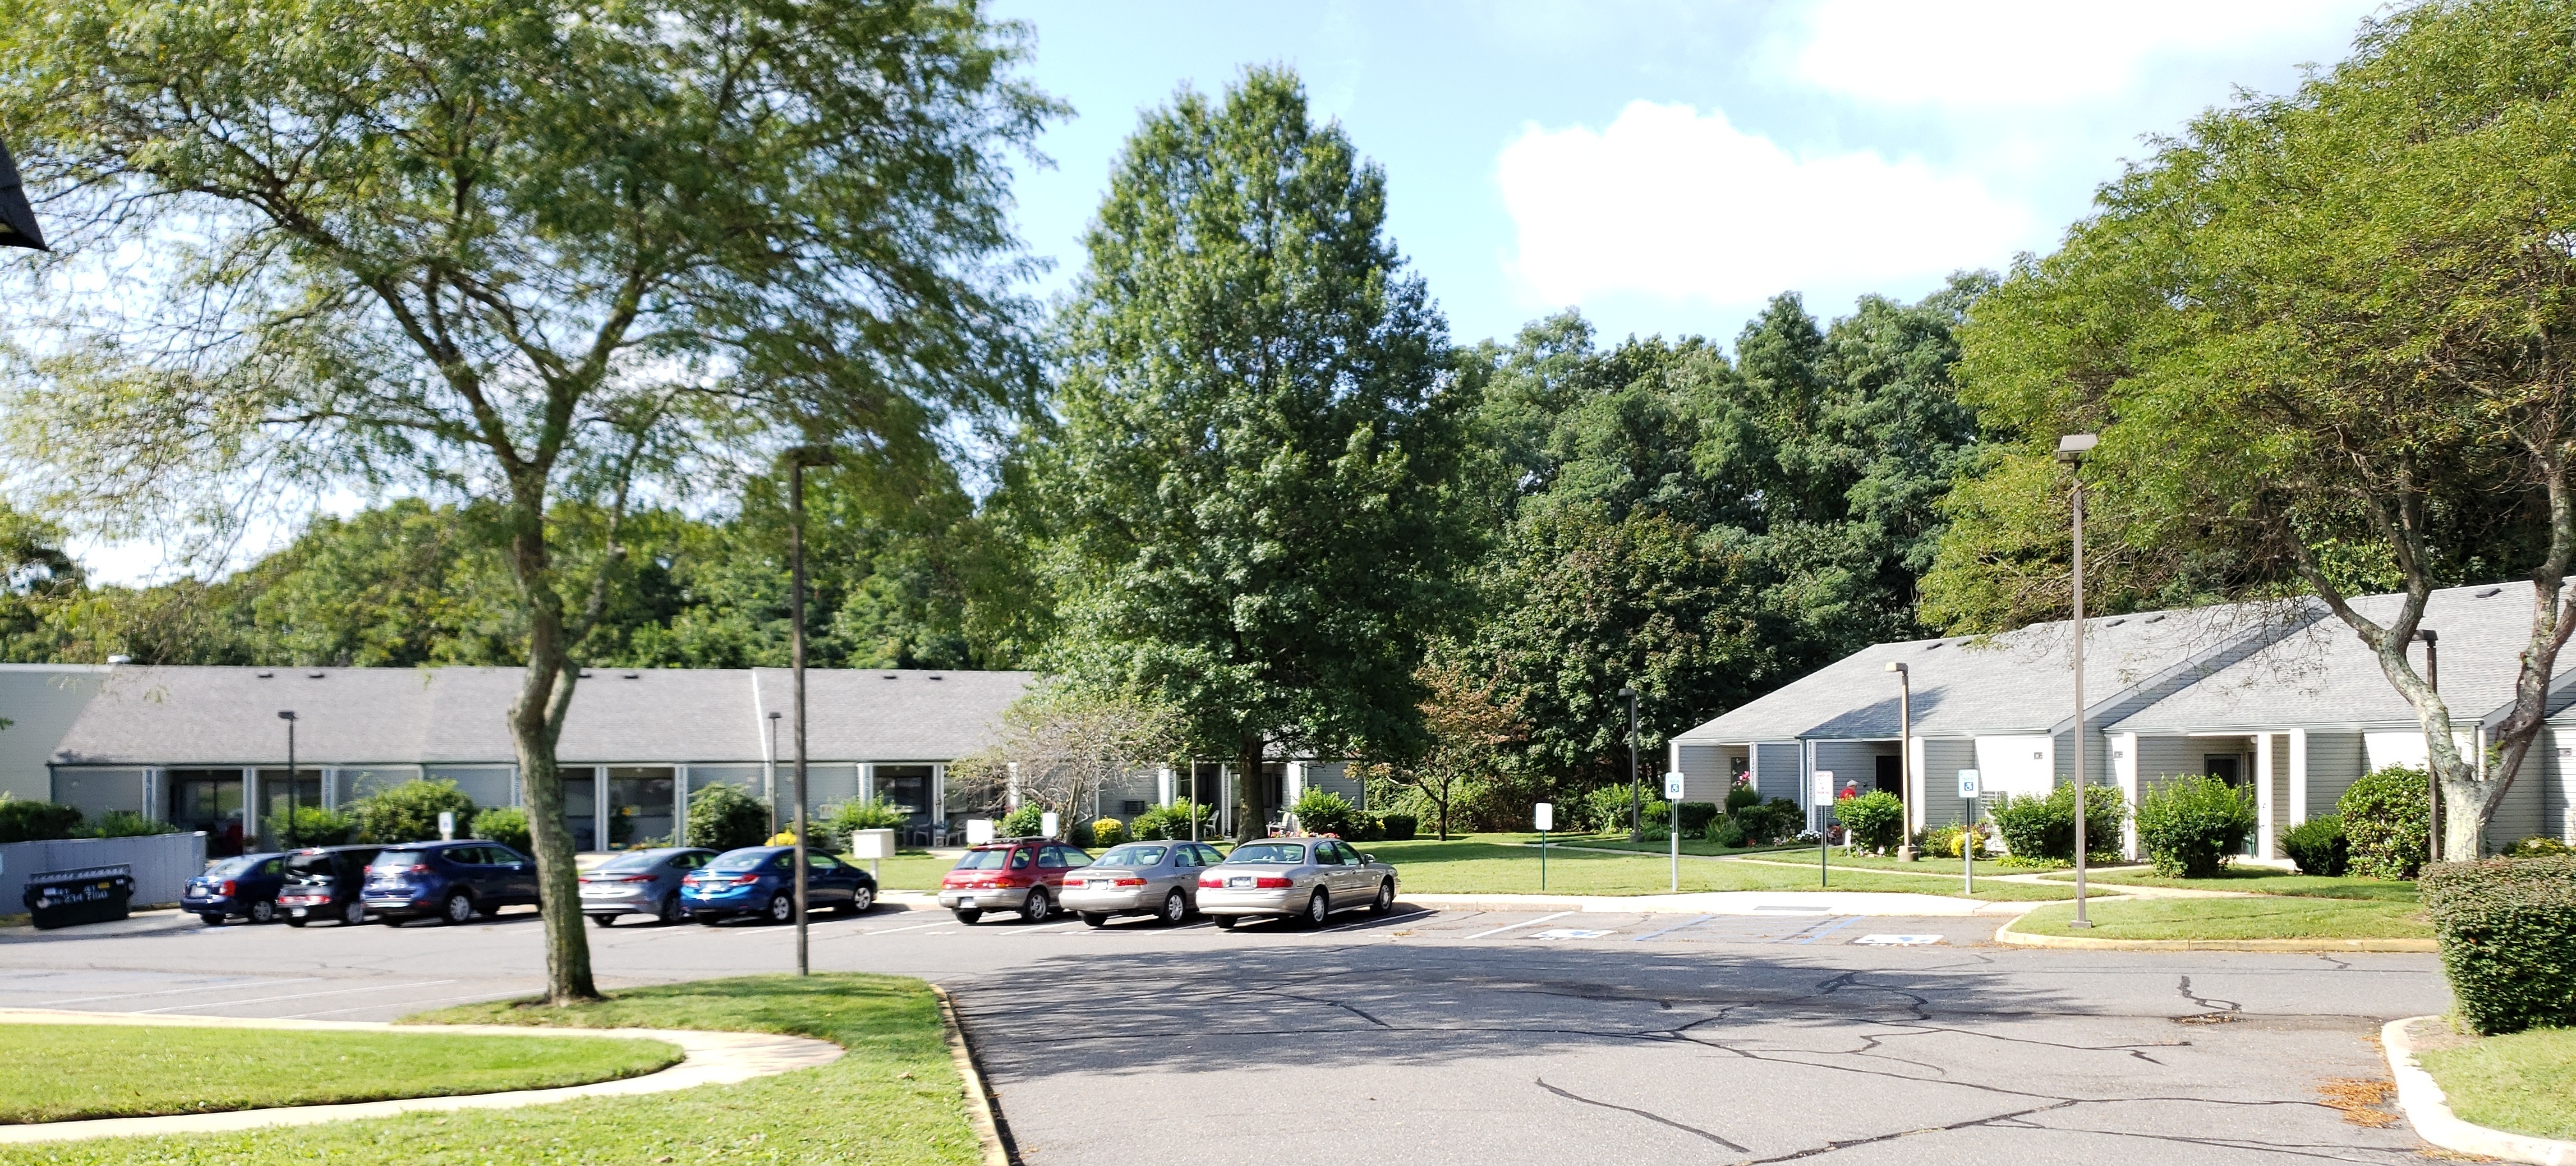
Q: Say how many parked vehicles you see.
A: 8